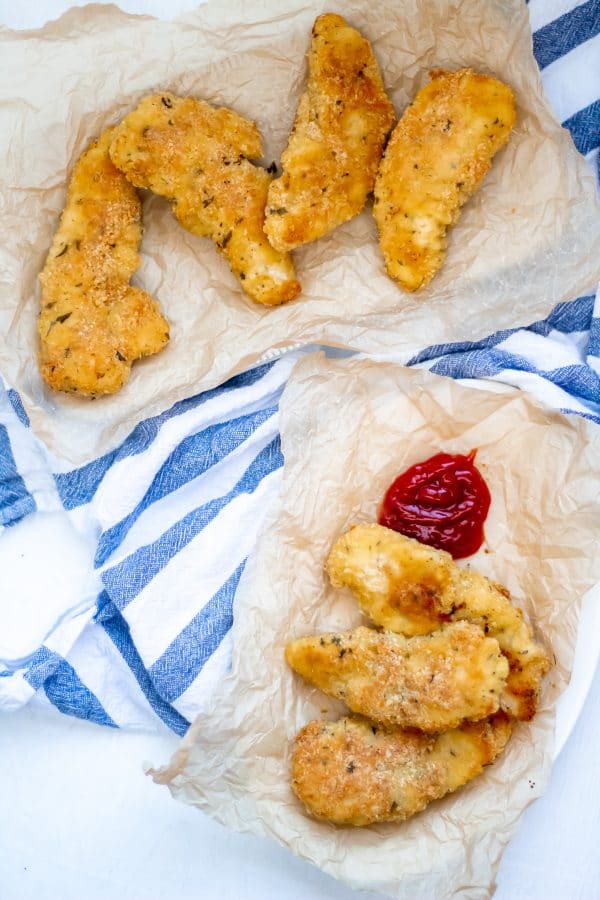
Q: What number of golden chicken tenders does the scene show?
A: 7